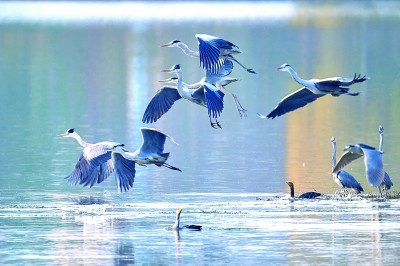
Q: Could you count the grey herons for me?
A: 9